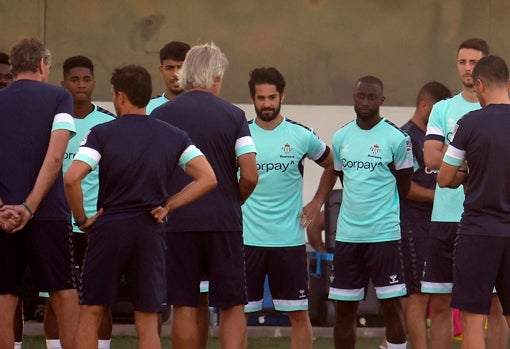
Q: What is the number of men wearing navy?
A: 5